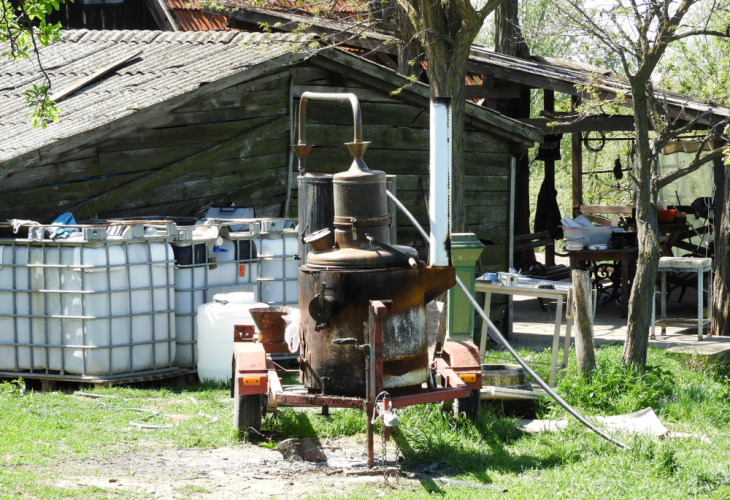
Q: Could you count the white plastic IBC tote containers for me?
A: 3